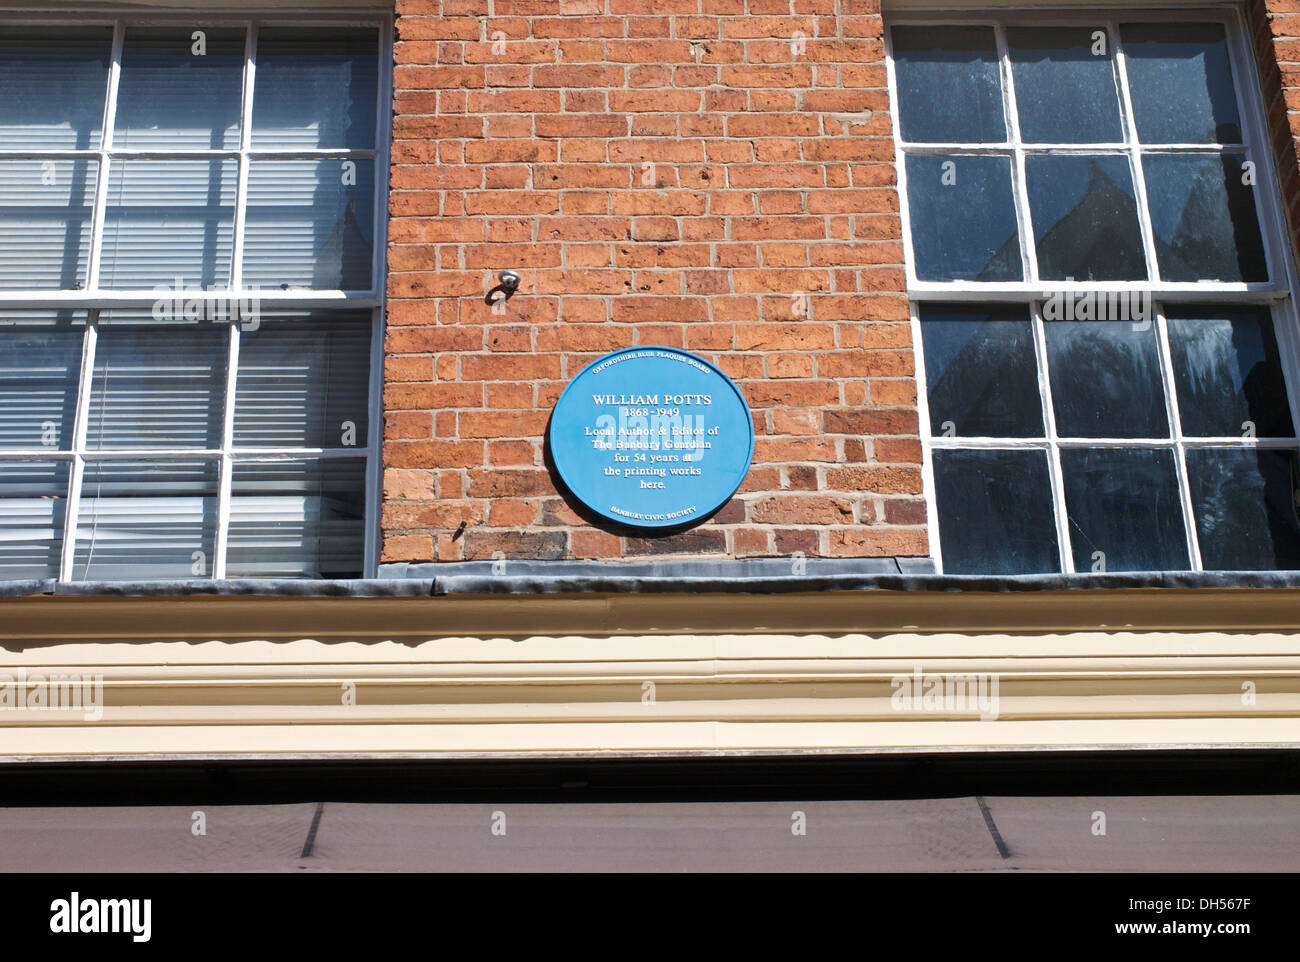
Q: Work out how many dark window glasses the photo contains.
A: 12